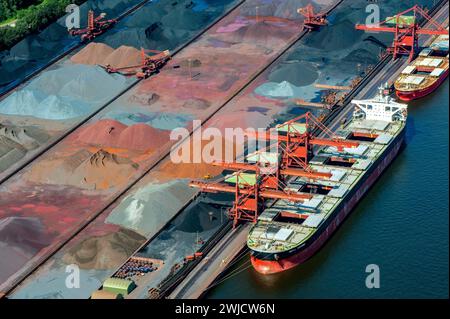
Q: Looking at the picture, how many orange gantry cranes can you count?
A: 4